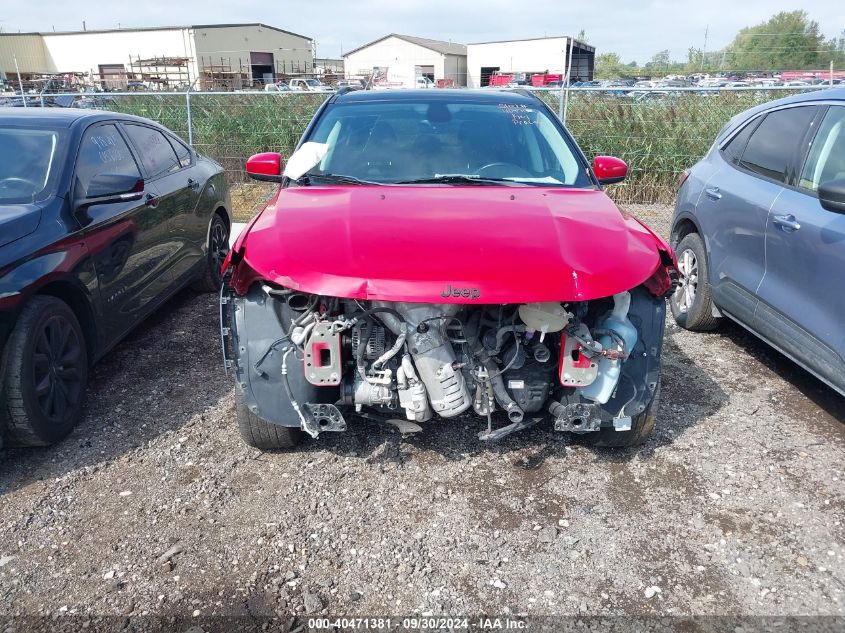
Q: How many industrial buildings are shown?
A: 3